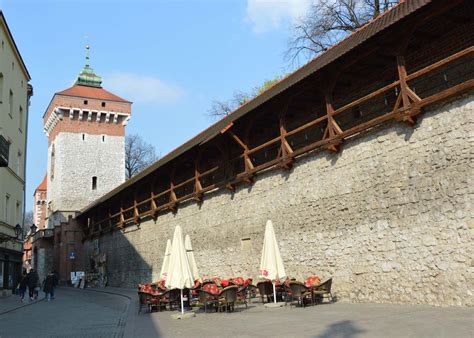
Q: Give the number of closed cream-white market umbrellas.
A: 4